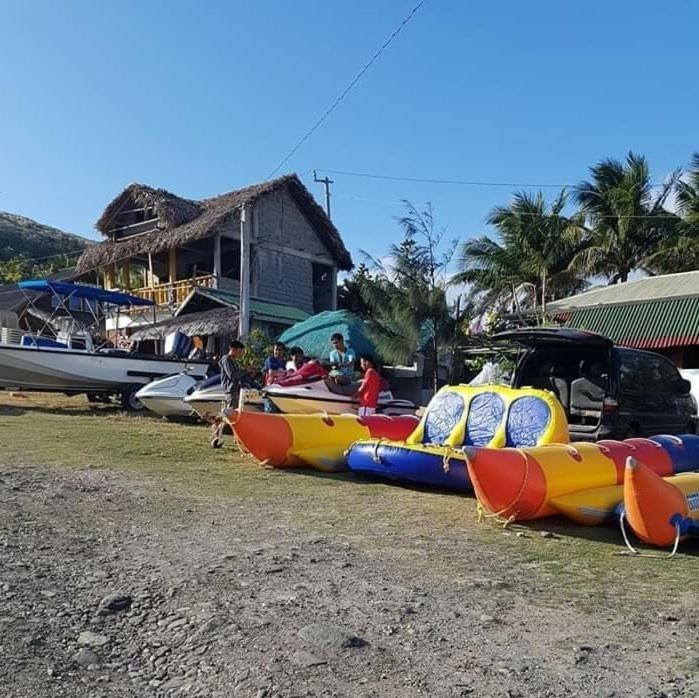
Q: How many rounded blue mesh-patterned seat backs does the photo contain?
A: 3